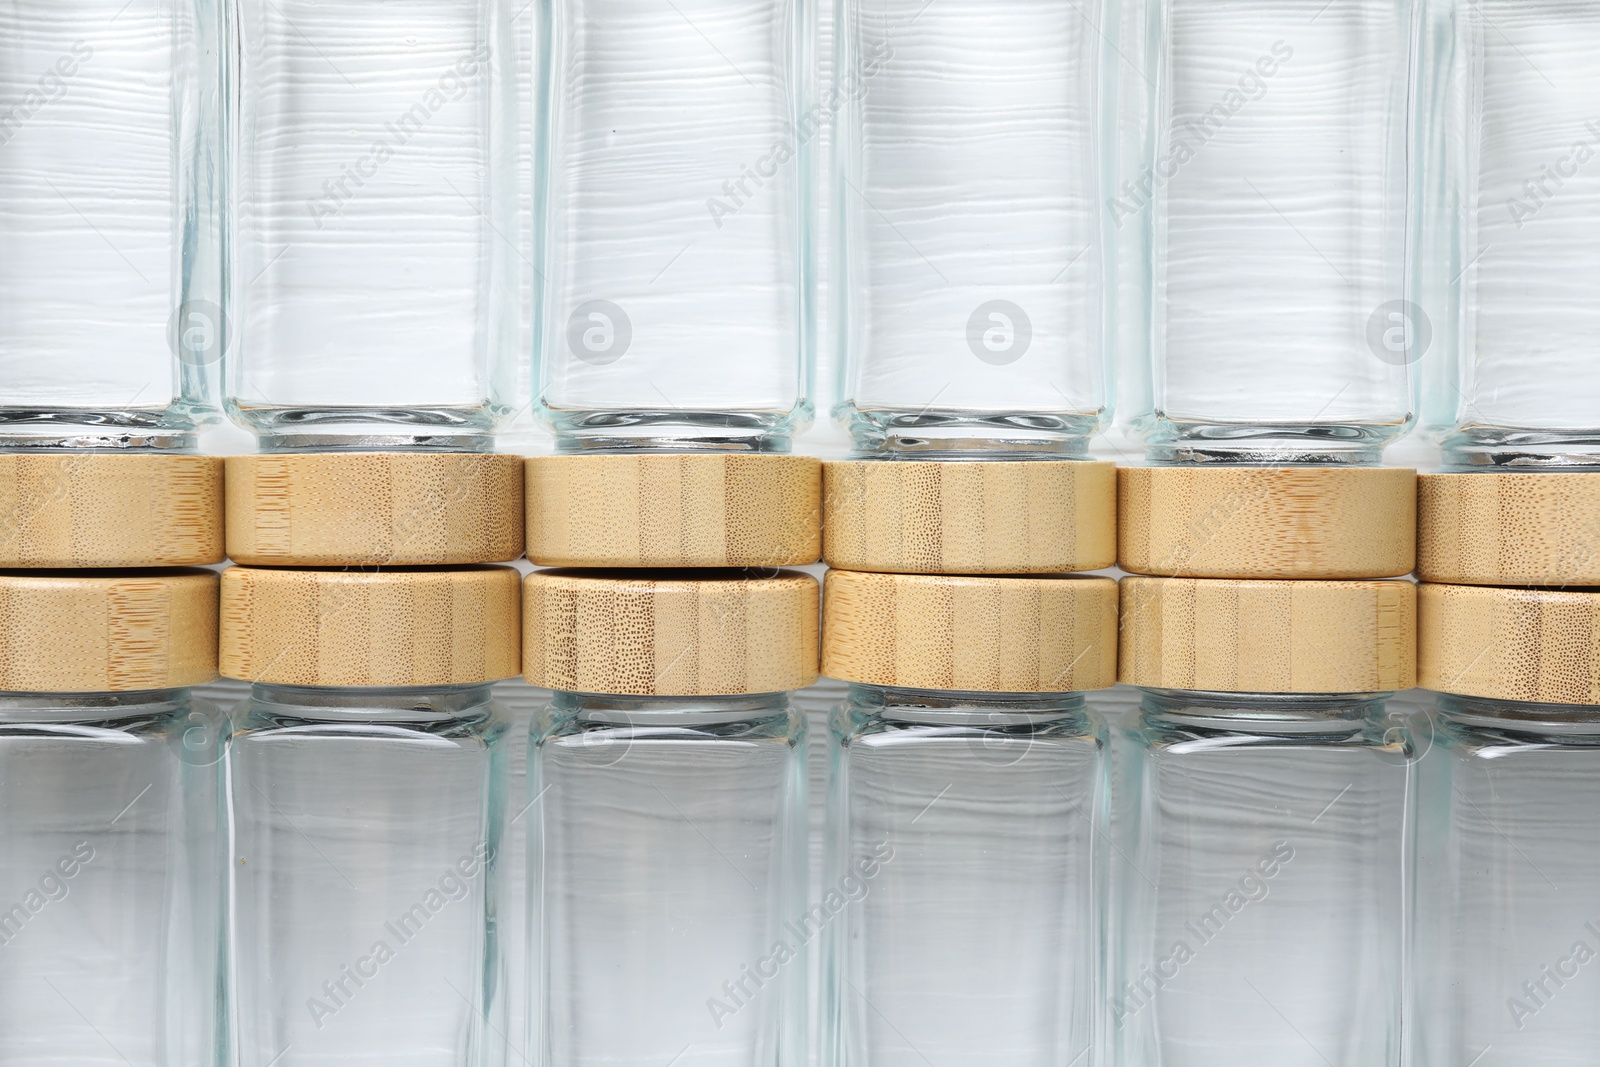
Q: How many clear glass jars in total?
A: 12